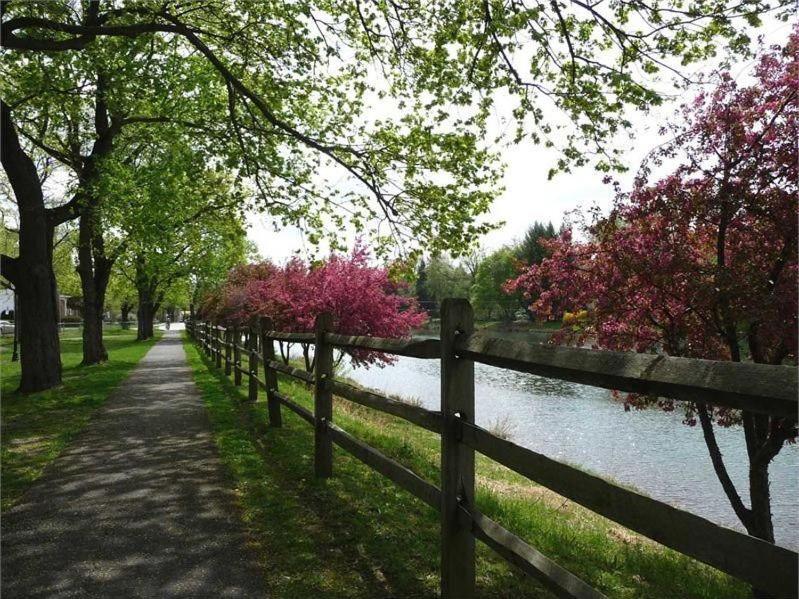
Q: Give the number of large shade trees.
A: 3